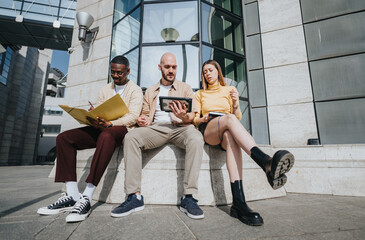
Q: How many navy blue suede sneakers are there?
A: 2